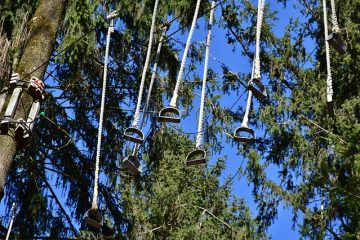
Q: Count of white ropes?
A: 9